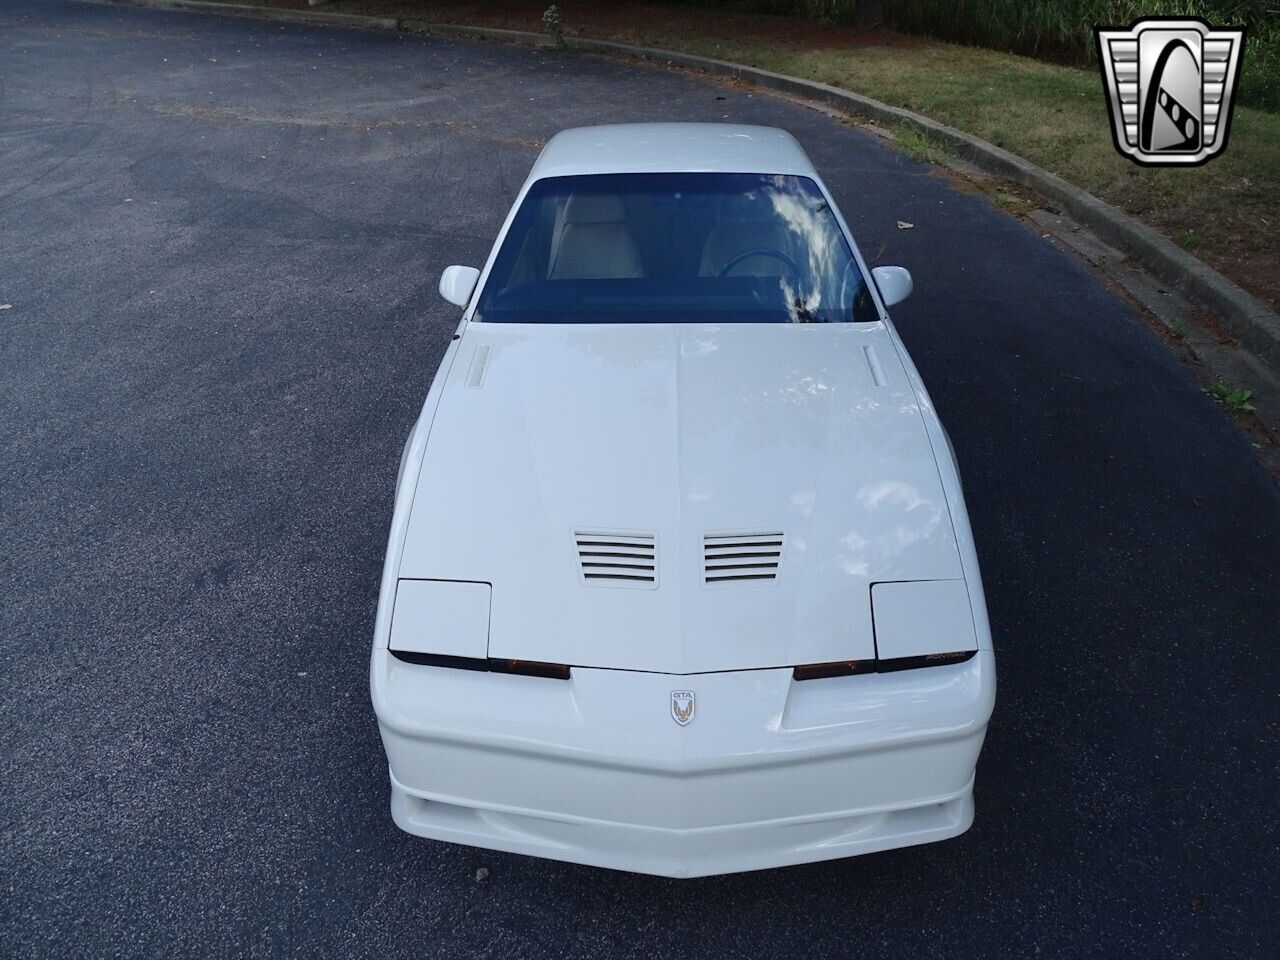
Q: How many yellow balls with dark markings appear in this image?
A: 0